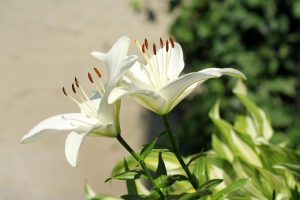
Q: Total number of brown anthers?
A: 11